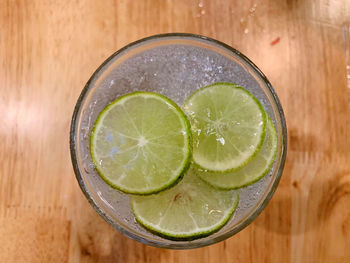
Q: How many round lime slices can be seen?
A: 4